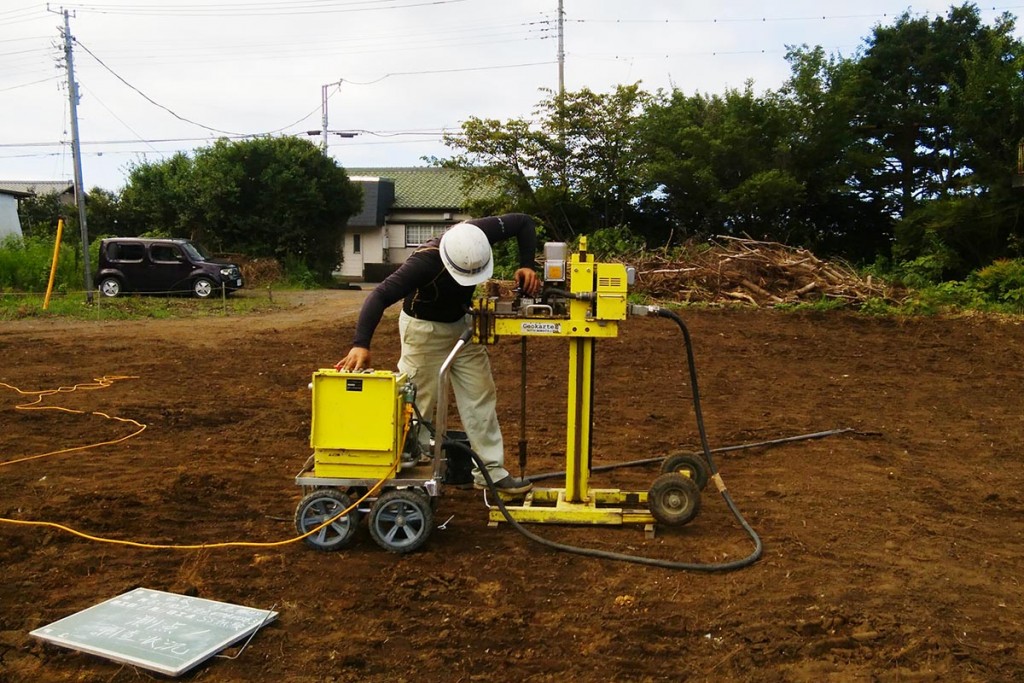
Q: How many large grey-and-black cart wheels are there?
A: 2